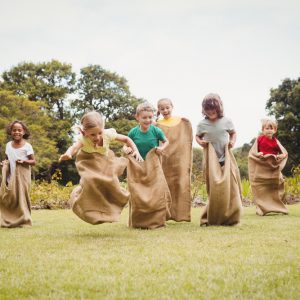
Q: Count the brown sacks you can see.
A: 6